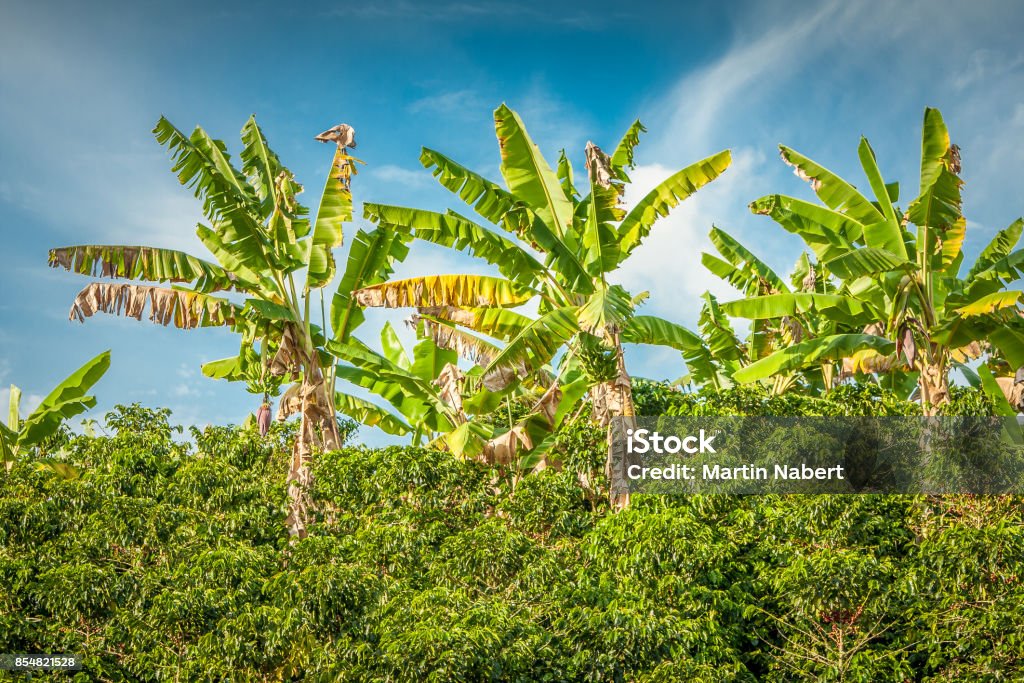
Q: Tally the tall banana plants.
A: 3